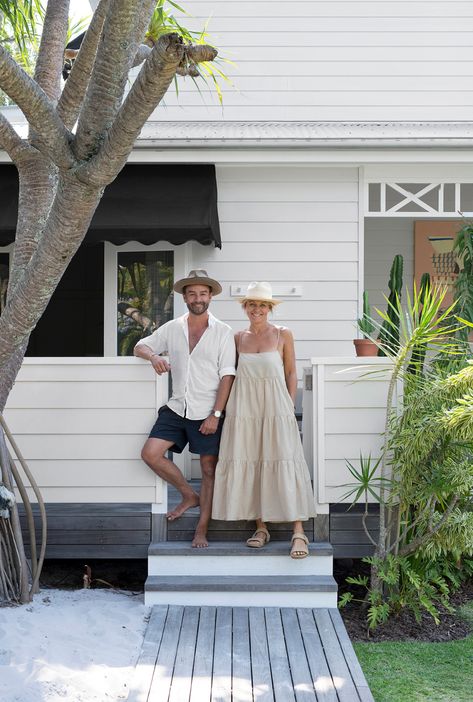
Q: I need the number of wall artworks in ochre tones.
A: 1